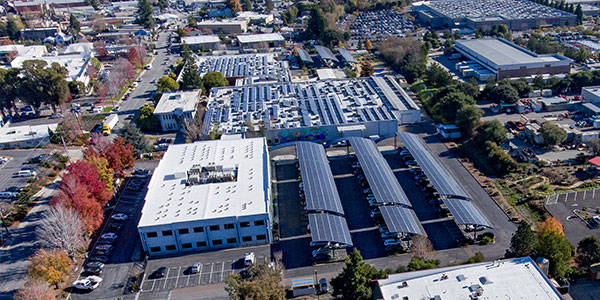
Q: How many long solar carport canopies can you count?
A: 3